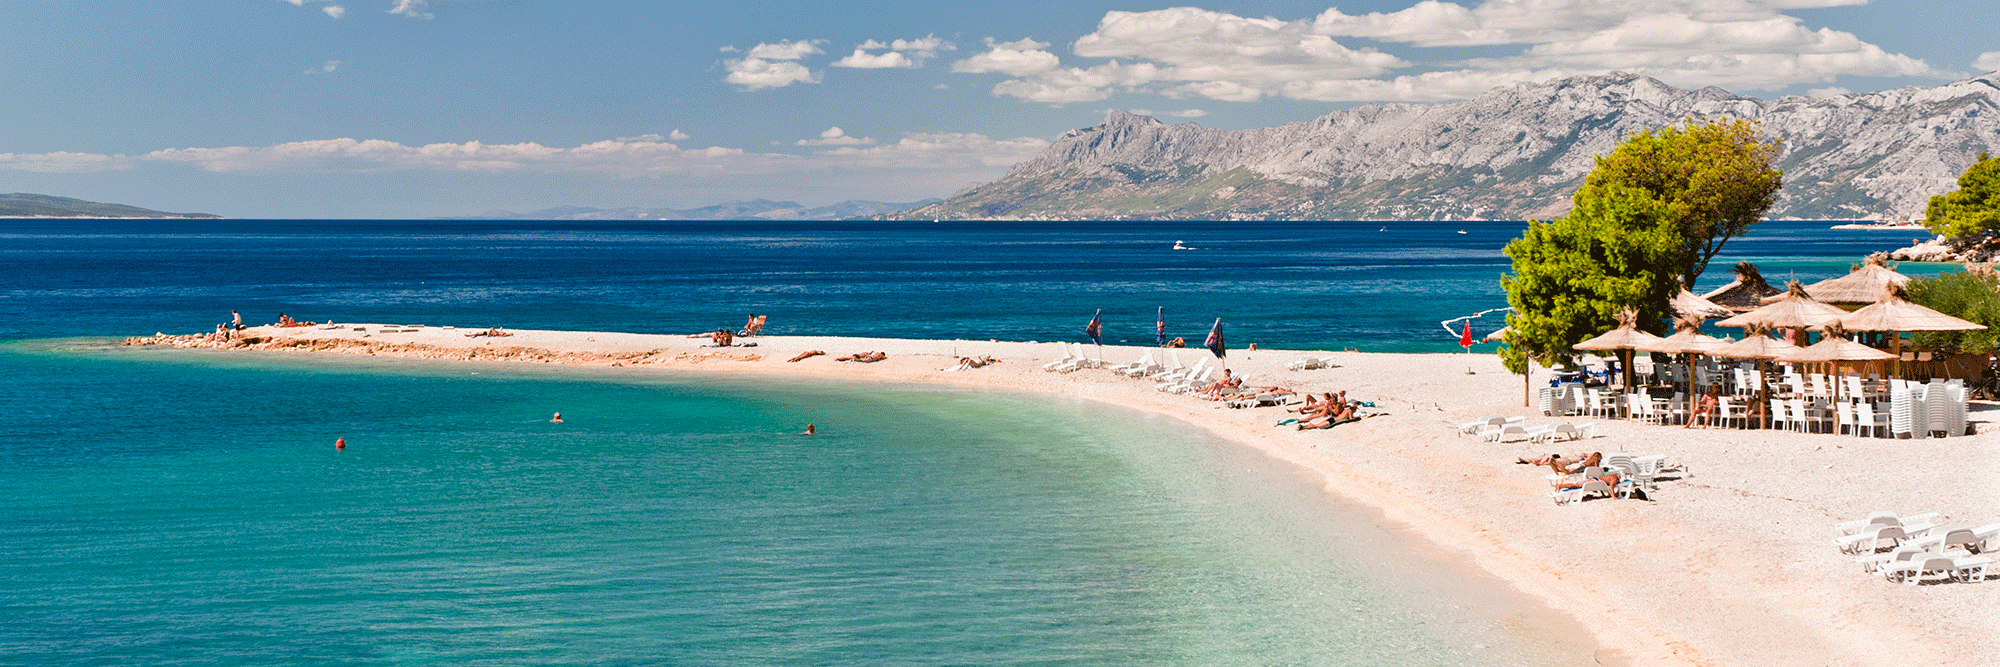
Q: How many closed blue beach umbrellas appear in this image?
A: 3